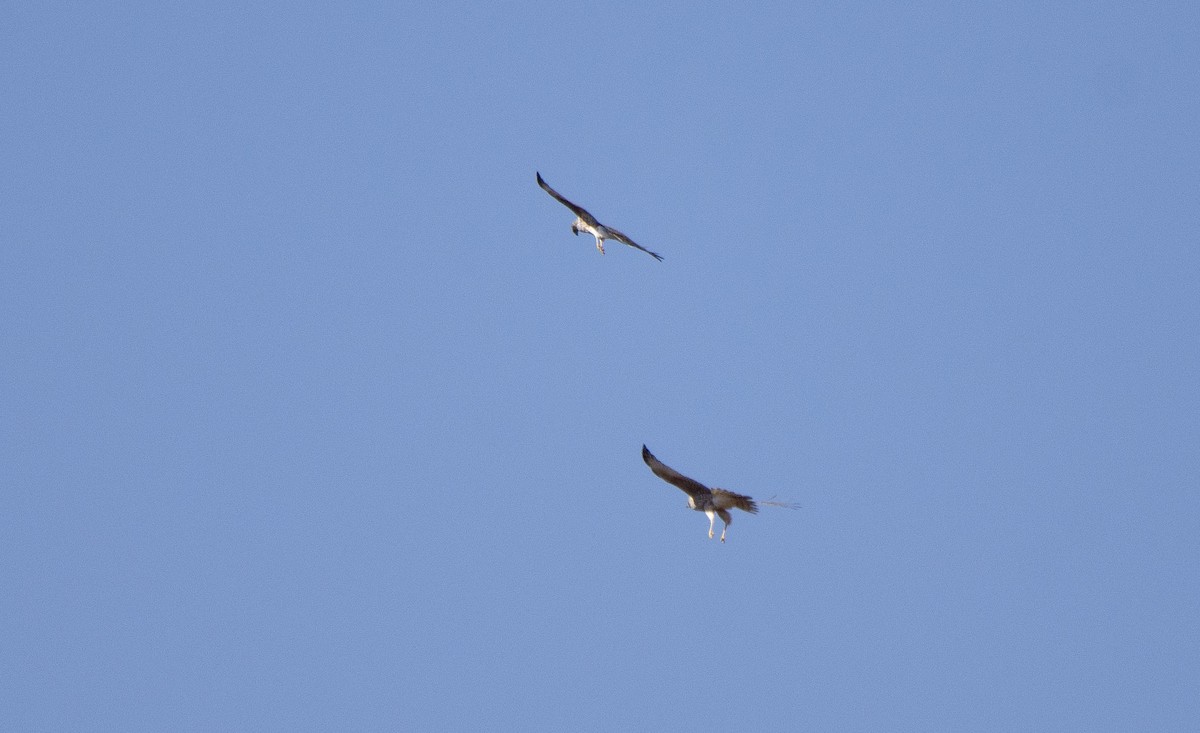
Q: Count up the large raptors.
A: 2